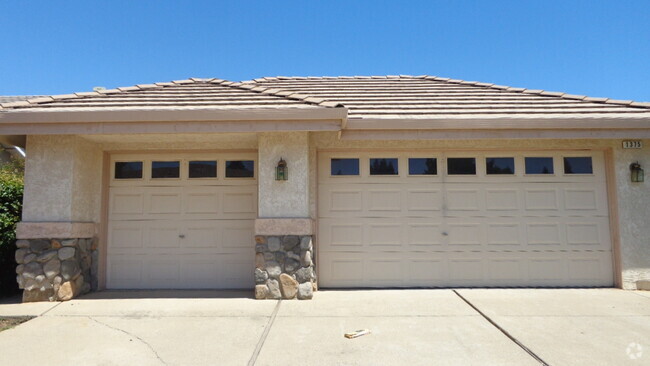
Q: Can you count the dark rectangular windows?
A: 11